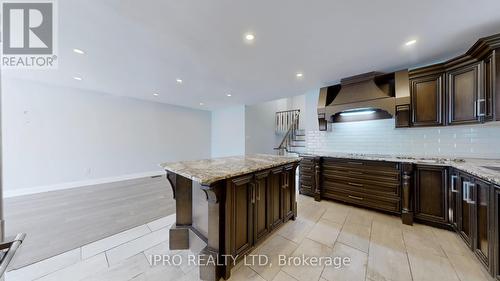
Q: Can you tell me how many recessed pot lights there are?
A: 9